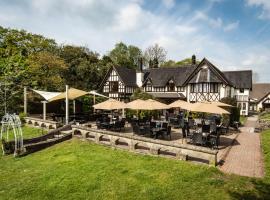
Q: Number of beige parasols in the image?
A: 6